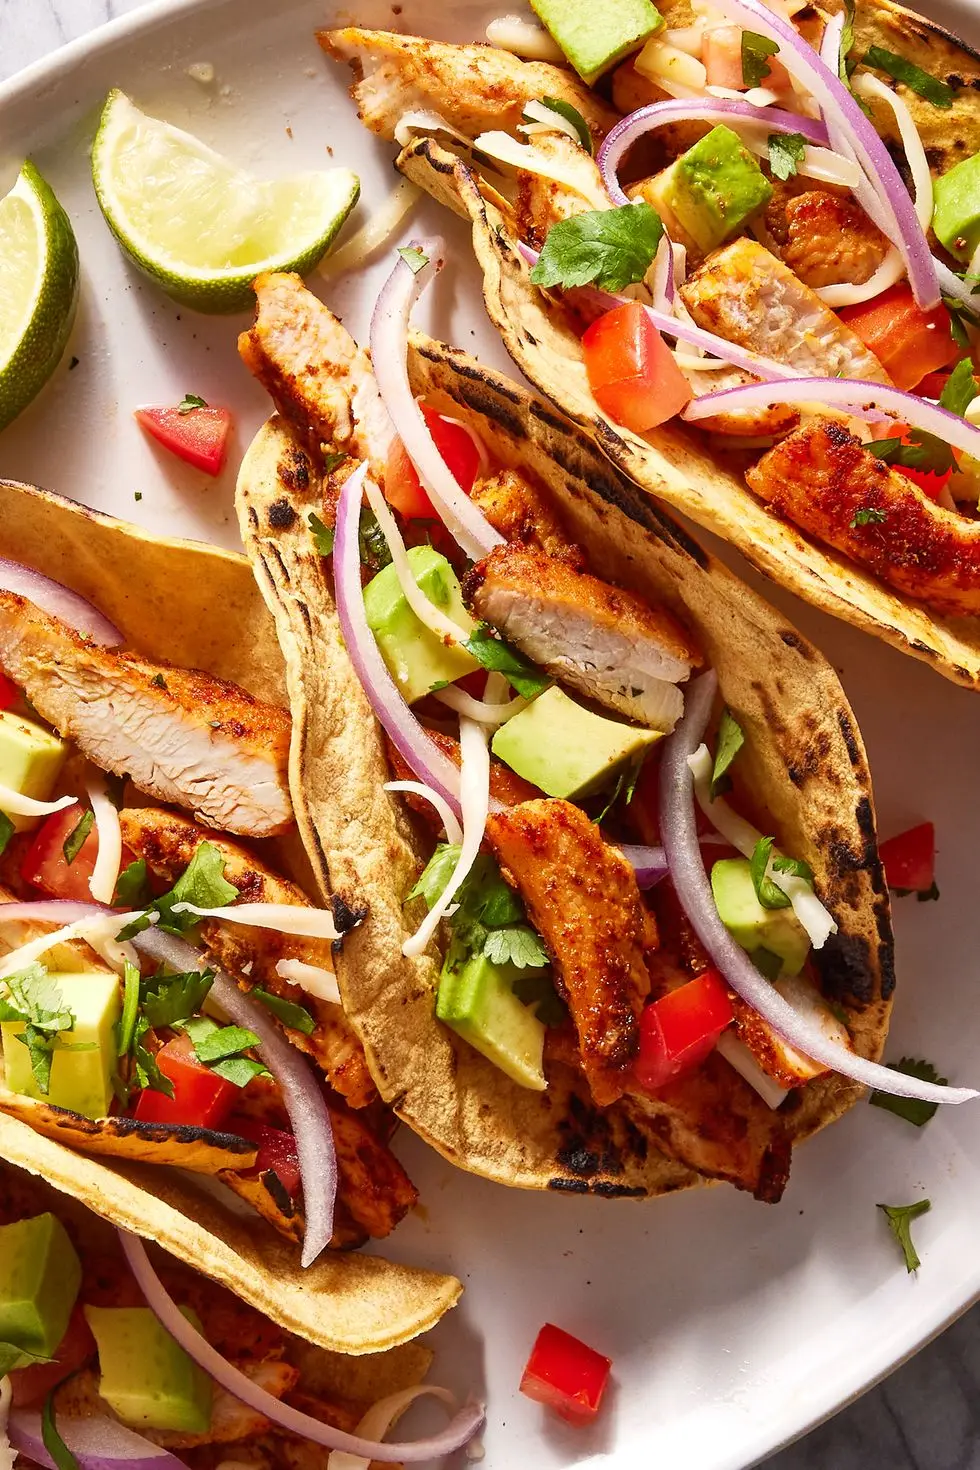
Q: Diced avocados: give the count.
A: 11